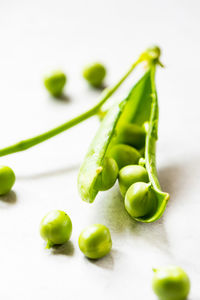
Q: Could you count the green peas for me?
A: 11